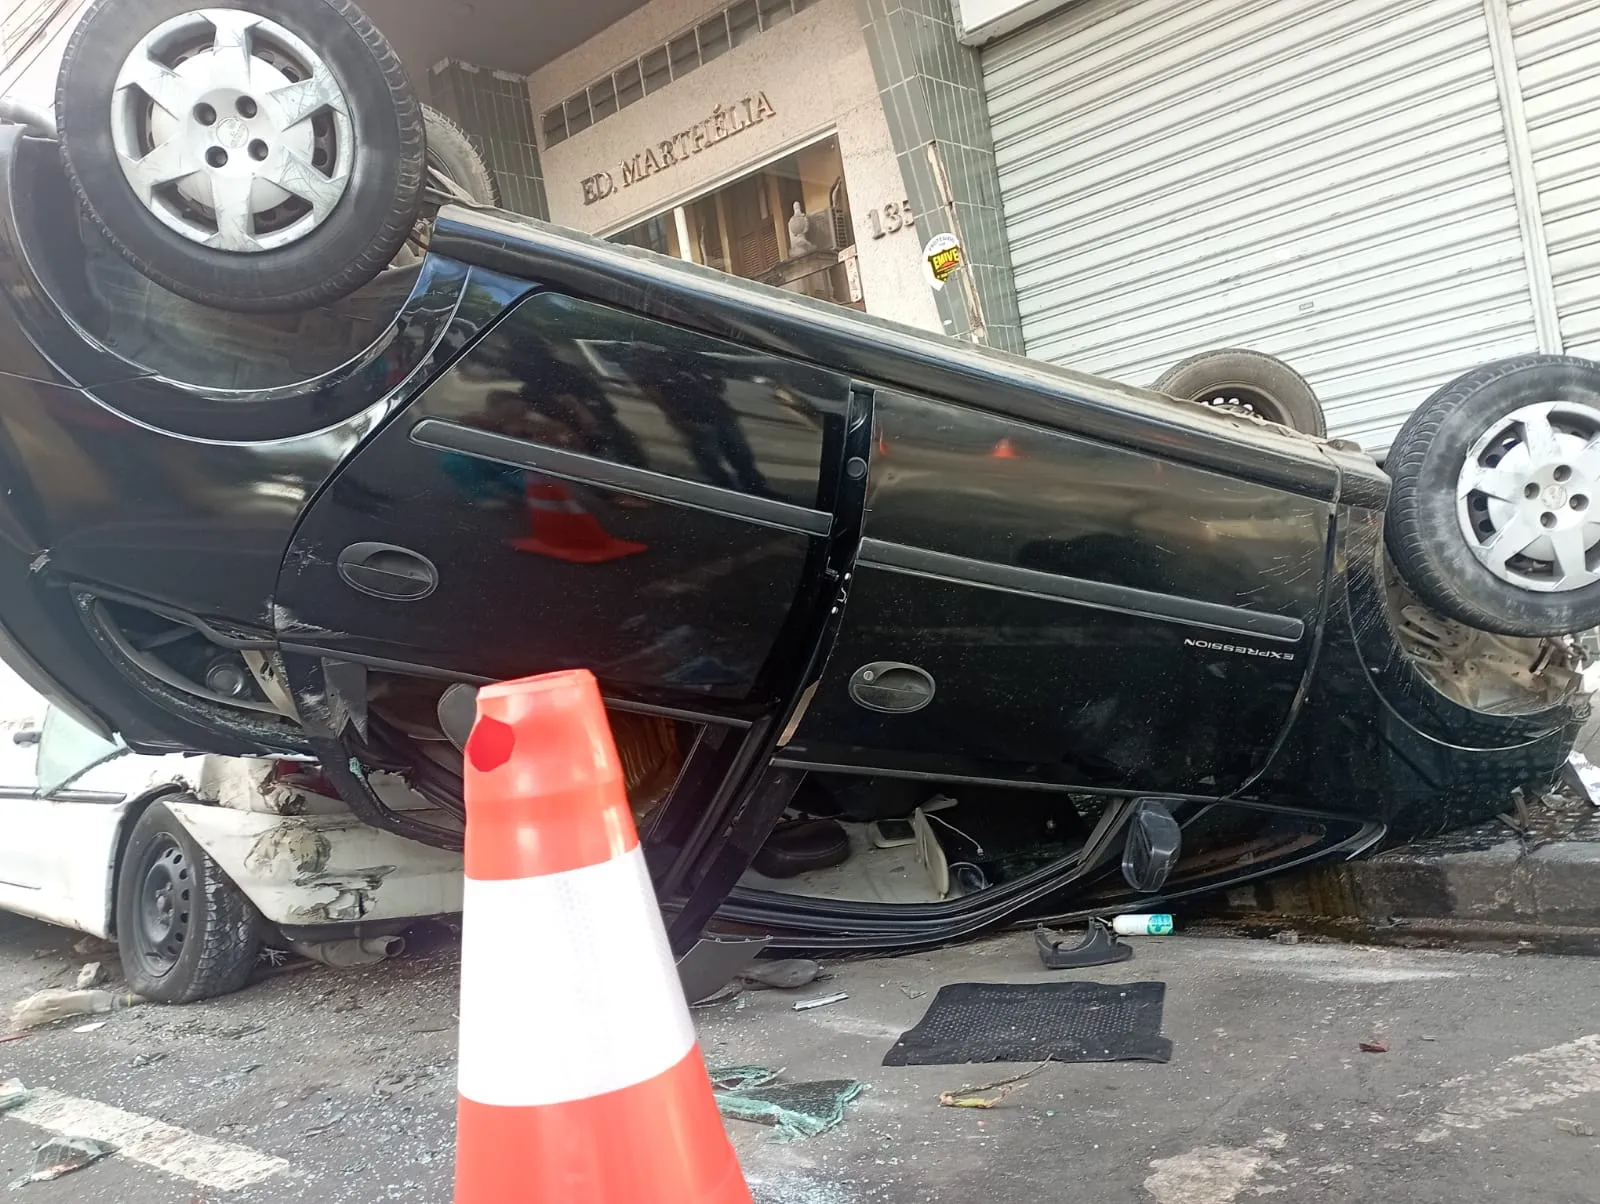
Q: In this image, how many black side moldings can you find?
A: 2